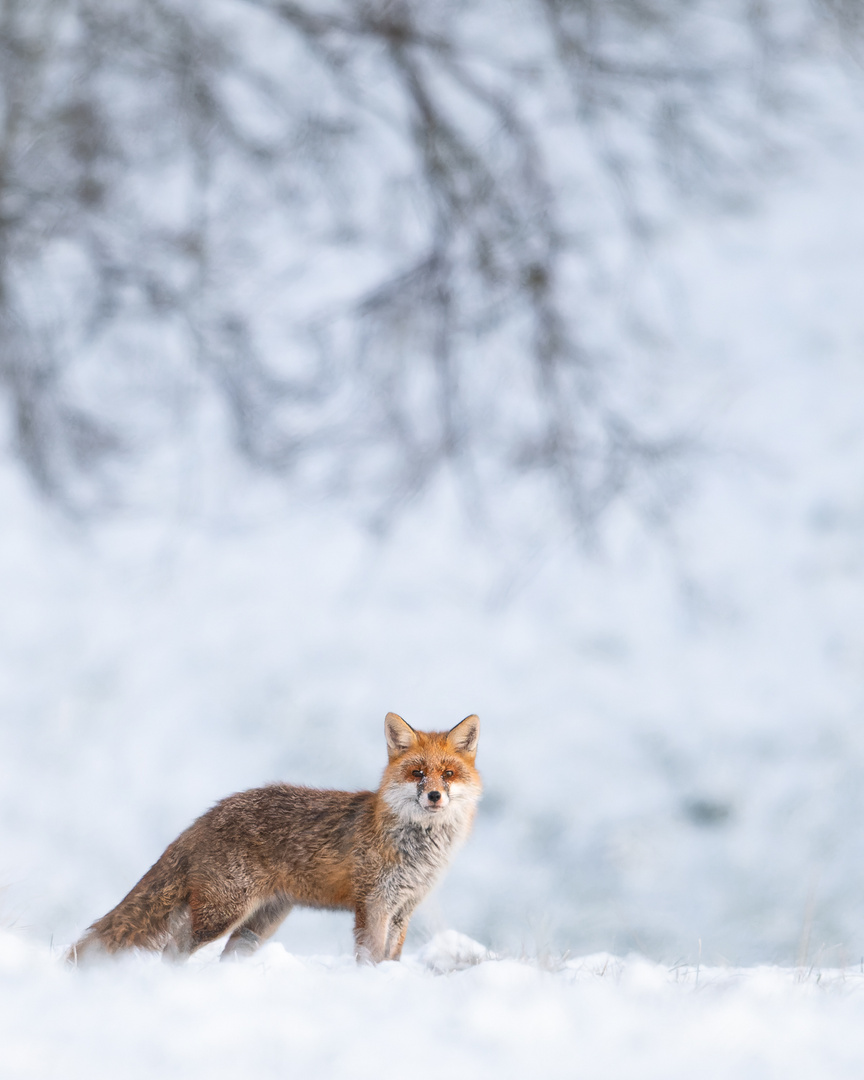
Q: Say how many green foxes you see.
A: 0